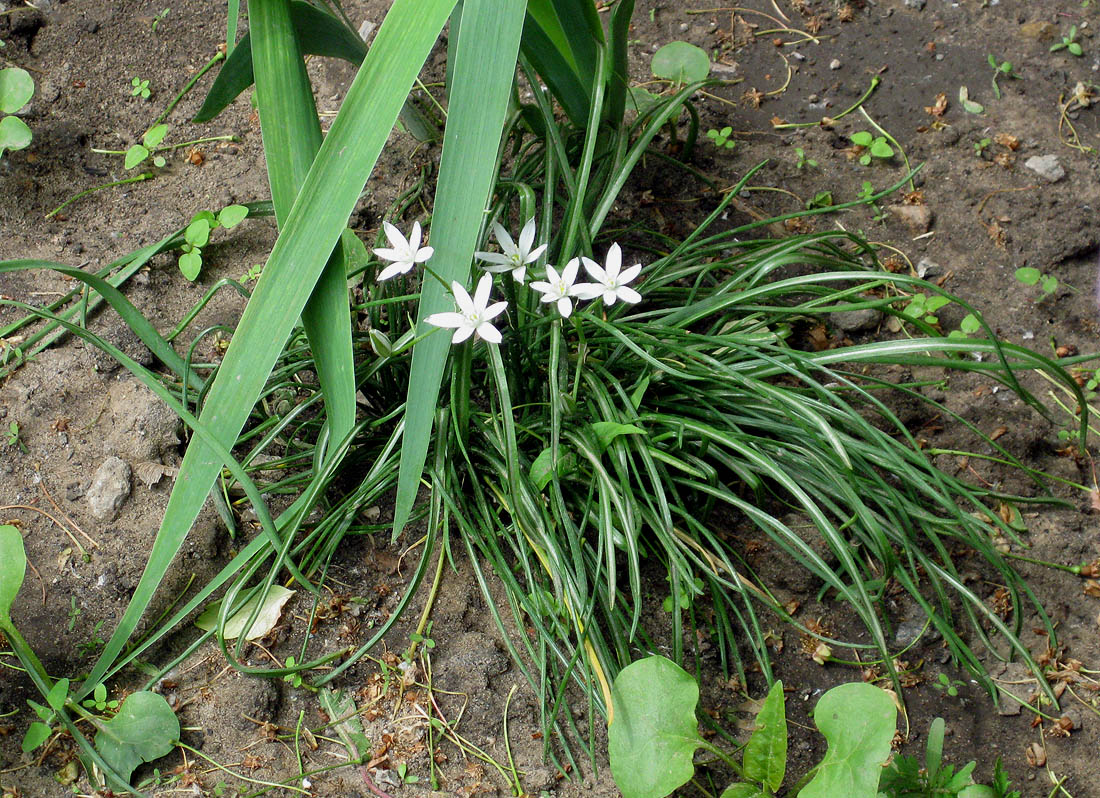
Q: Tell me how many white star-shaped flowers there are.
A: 5